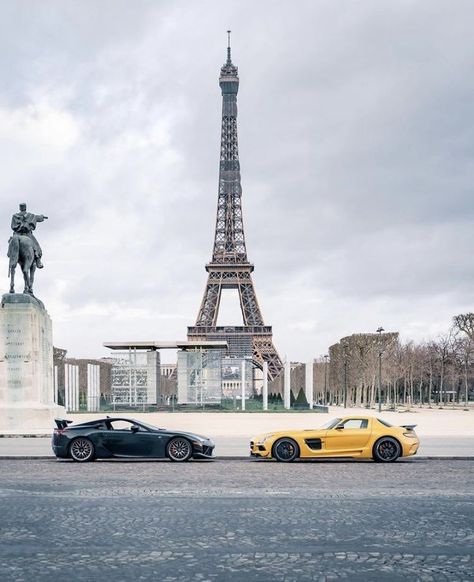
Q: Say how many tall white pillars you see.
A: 13